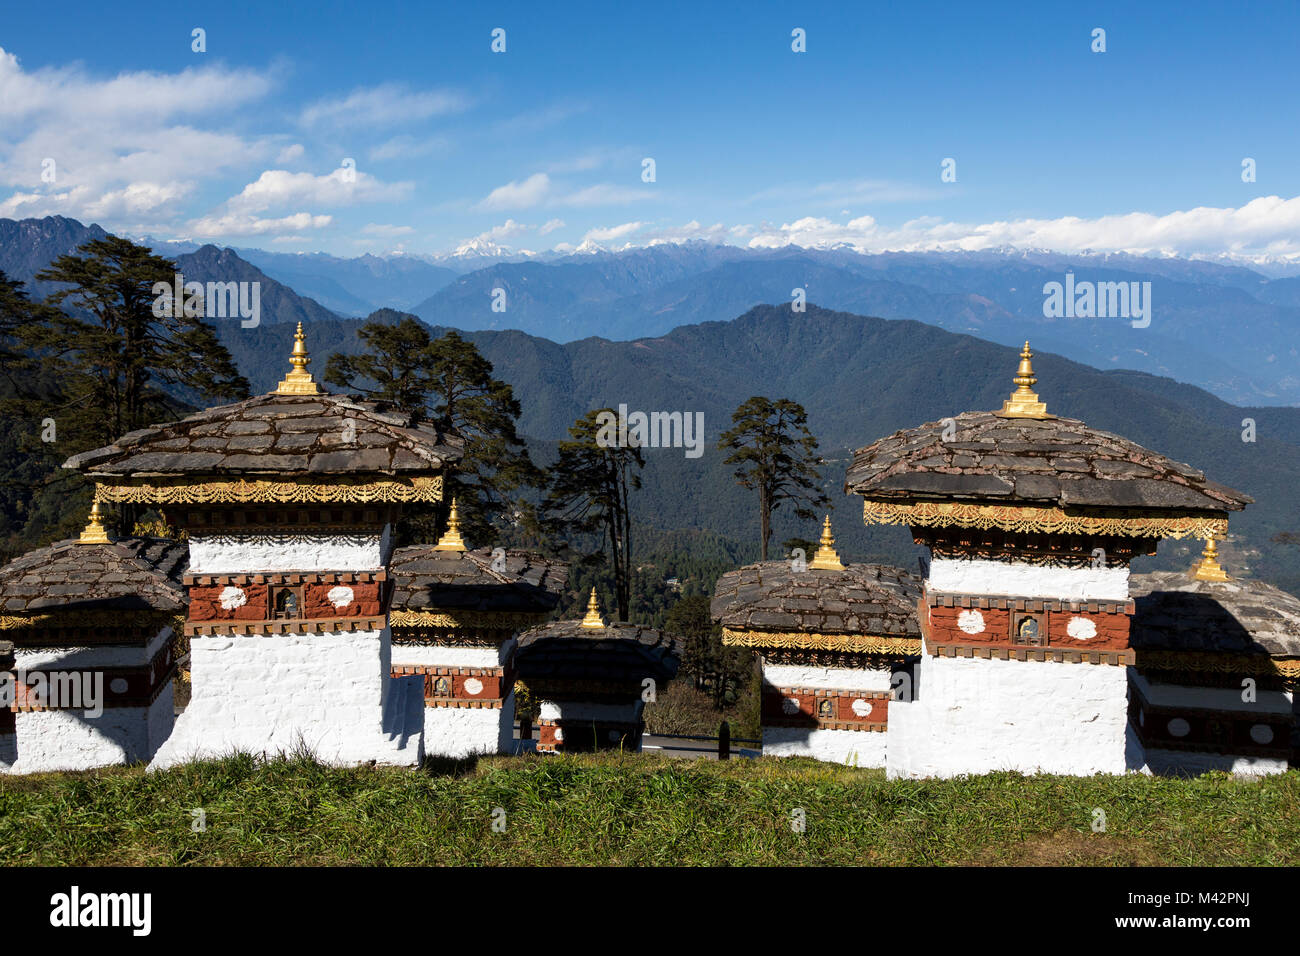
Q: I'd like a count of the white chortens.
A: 7